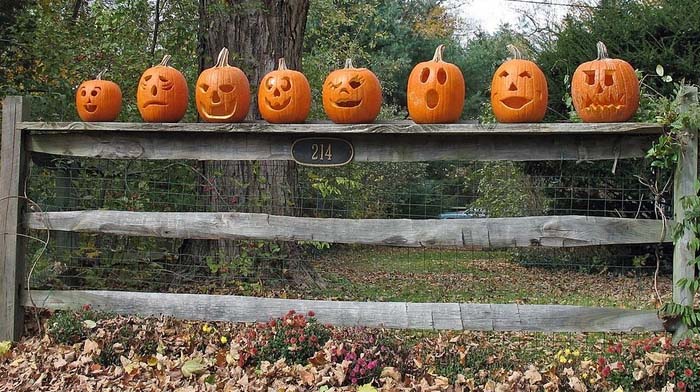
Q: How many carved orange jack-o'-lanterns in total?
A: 8